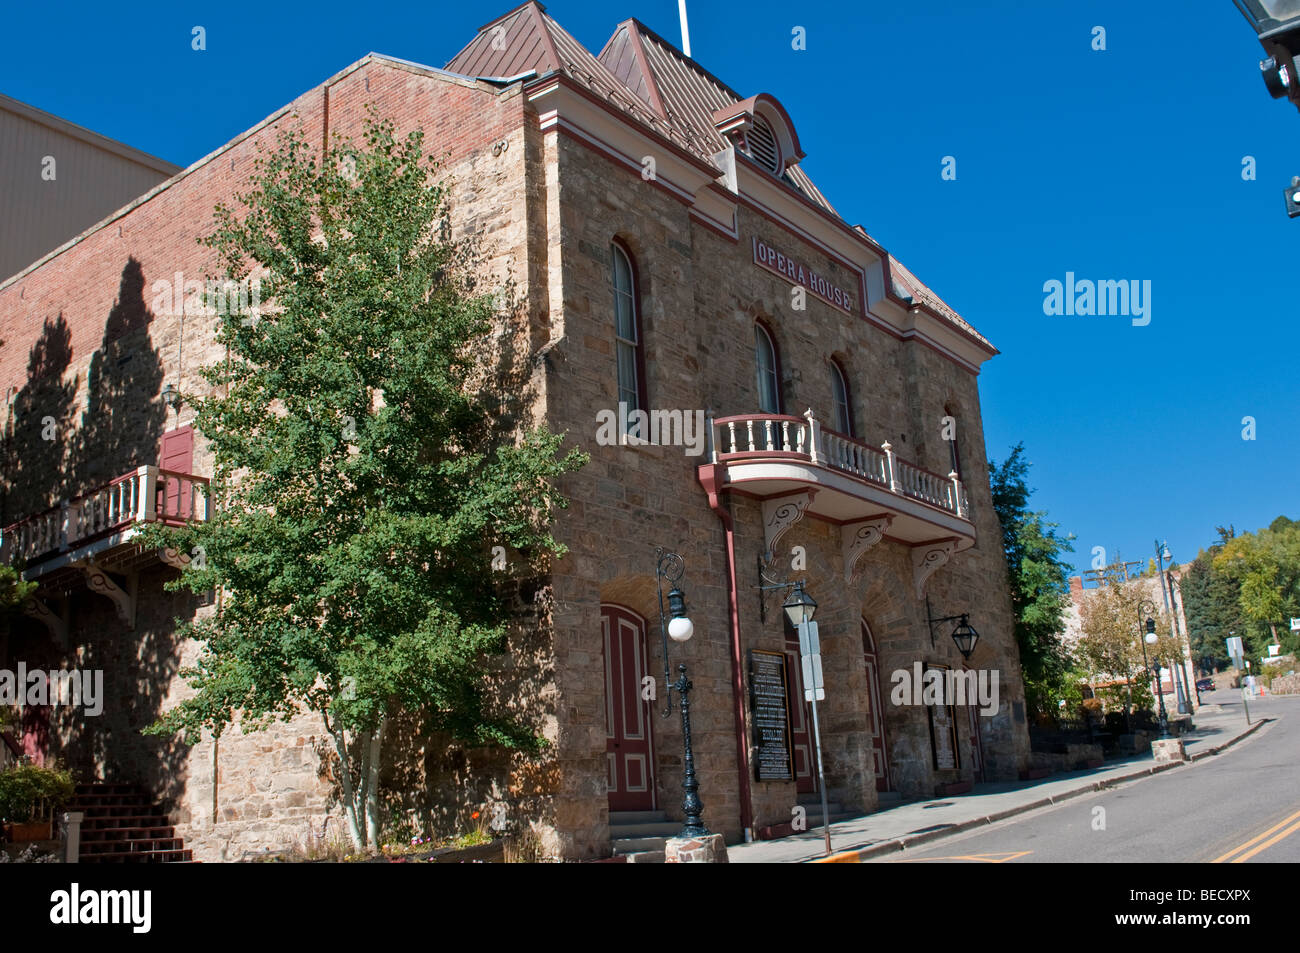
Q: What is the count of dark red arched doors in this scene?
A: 4